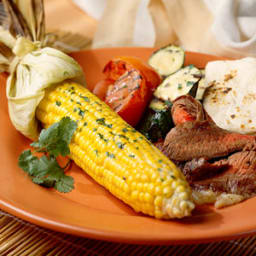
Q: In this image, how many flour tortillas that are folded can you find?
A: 1